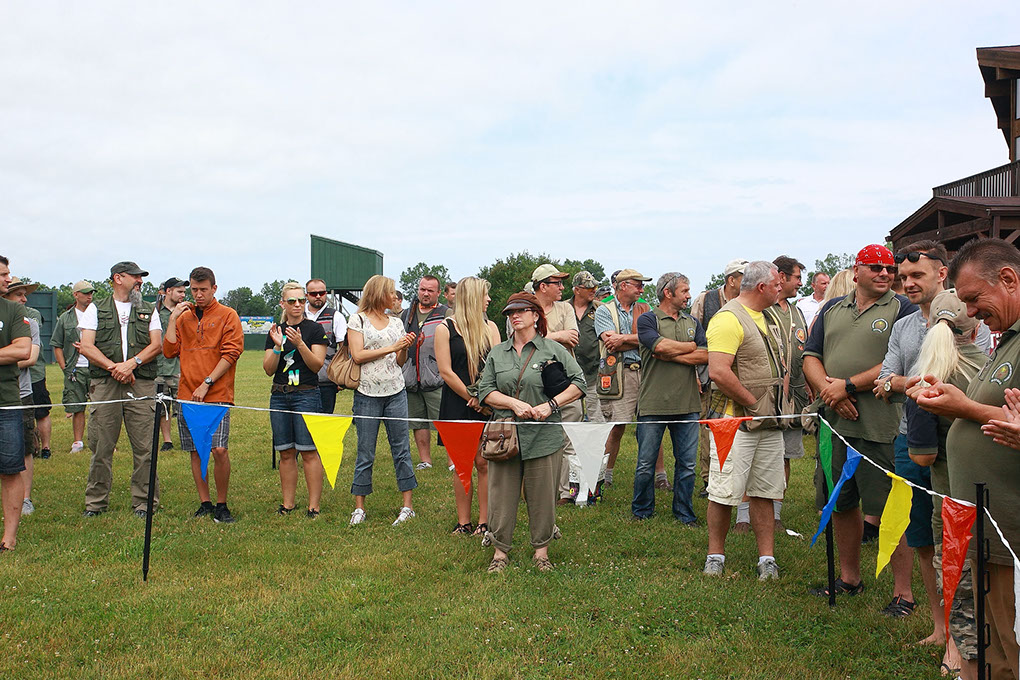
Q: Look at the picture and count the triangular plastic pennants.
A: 10